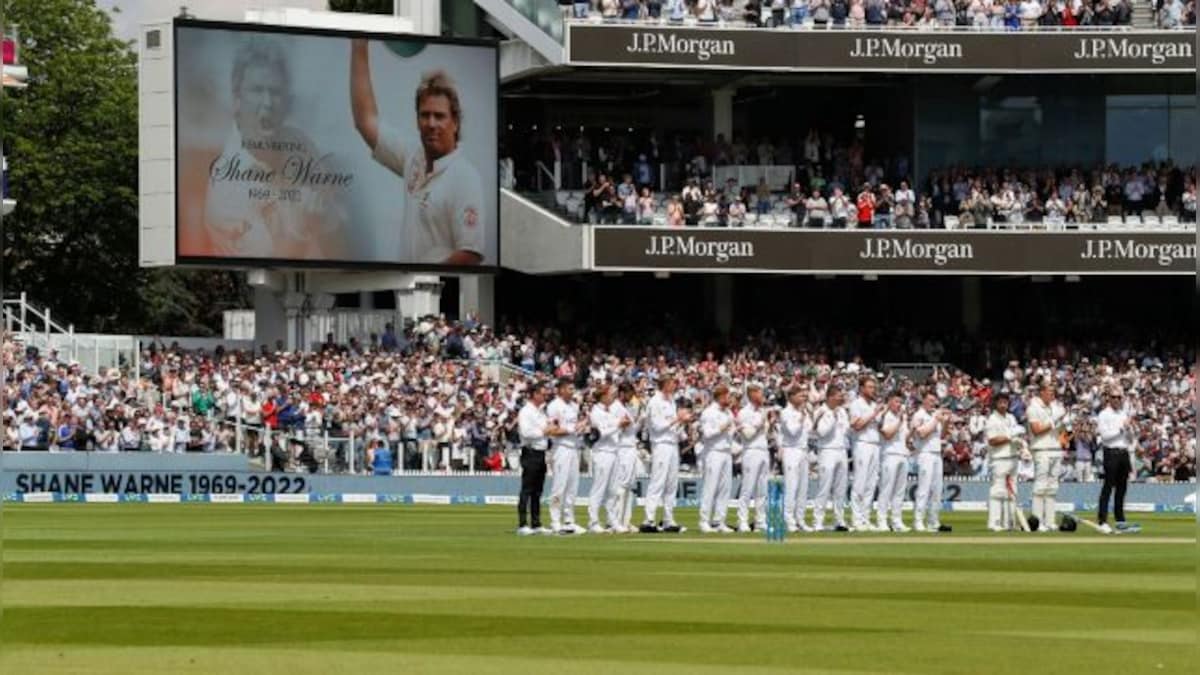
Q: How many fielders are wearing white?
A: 11